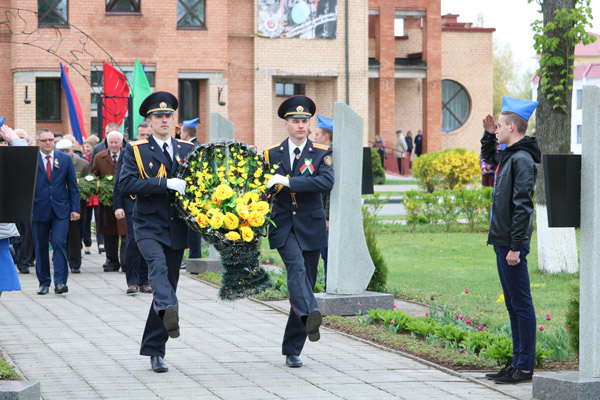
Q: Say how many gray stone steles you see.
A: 3